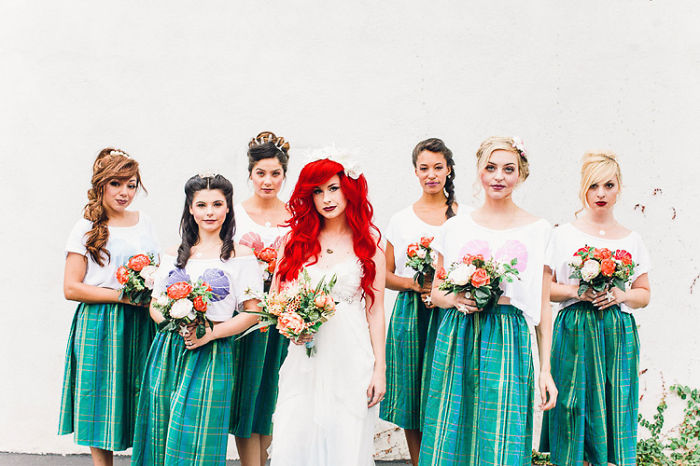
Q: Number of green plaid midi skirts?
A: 6